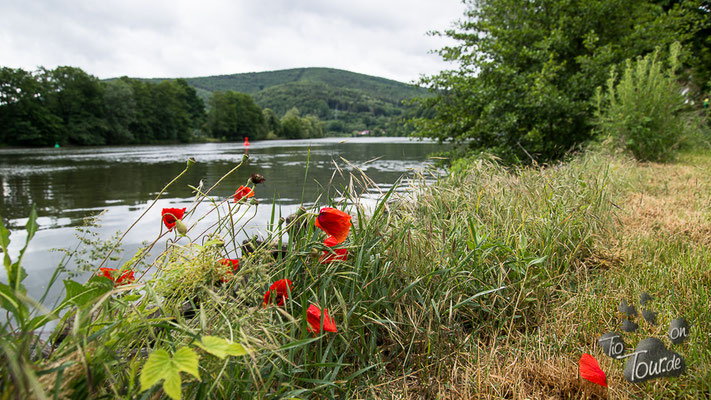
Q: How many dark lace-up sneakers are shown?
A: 0